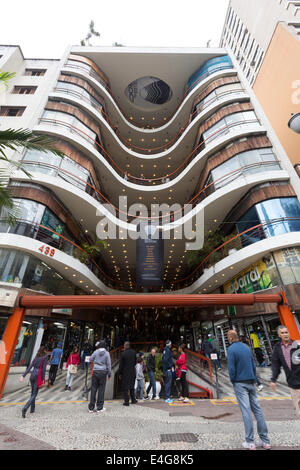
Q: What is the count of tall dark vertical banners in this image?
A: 1